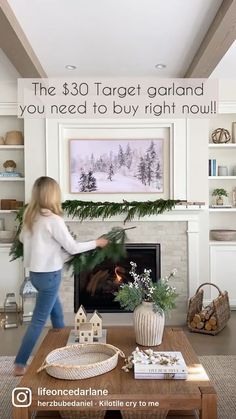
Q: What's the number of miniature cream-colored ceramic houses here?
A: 3